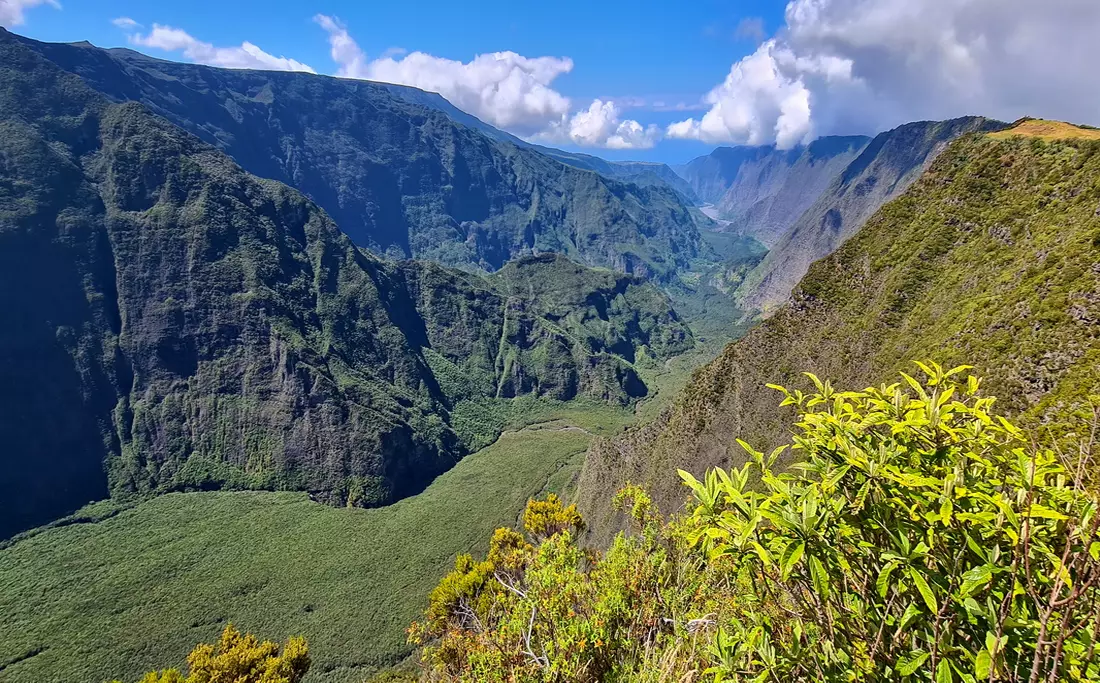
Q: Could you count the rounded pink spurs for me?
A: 0